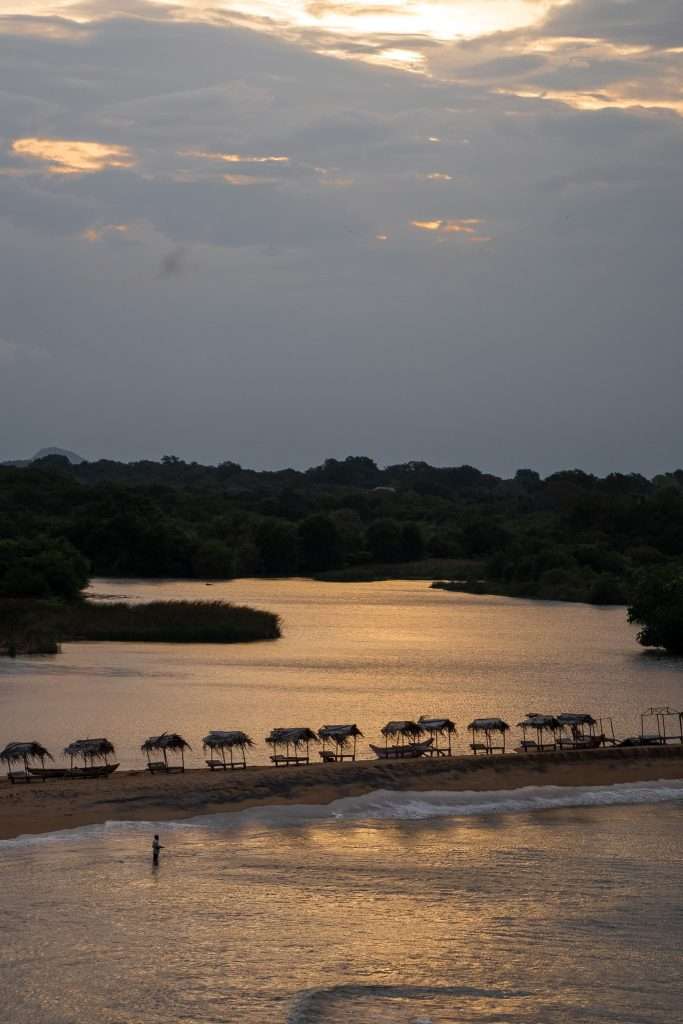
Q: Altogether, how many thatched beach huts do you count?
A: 11